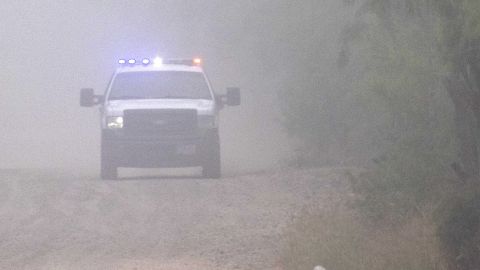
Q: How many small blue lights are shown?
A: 3